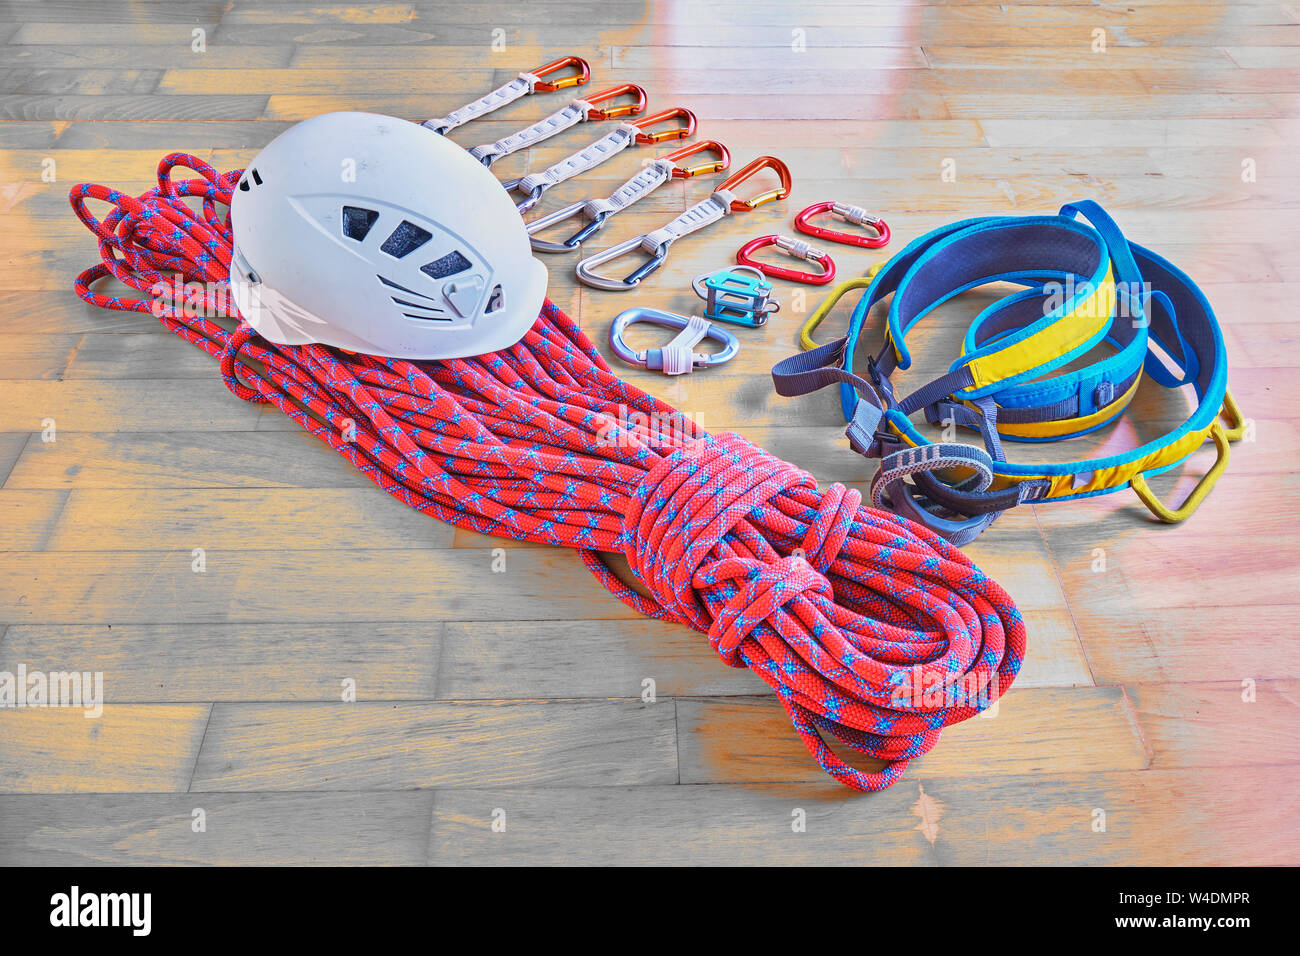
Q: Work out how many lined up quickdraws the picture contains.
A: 5